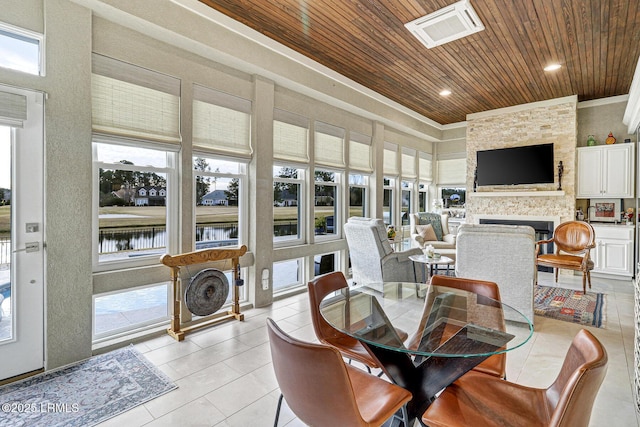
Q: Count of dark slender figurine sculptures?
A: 2